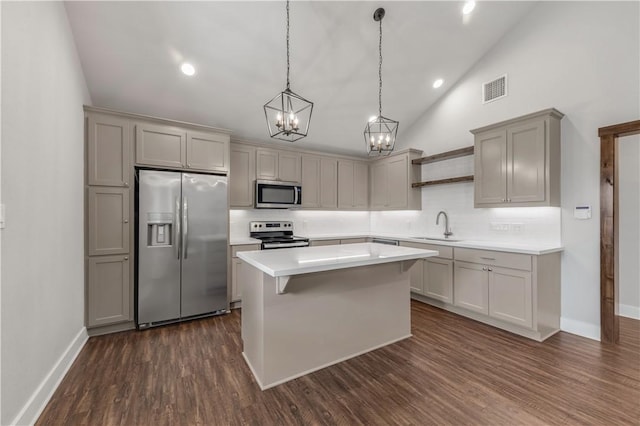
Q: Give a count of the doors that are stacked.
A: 3